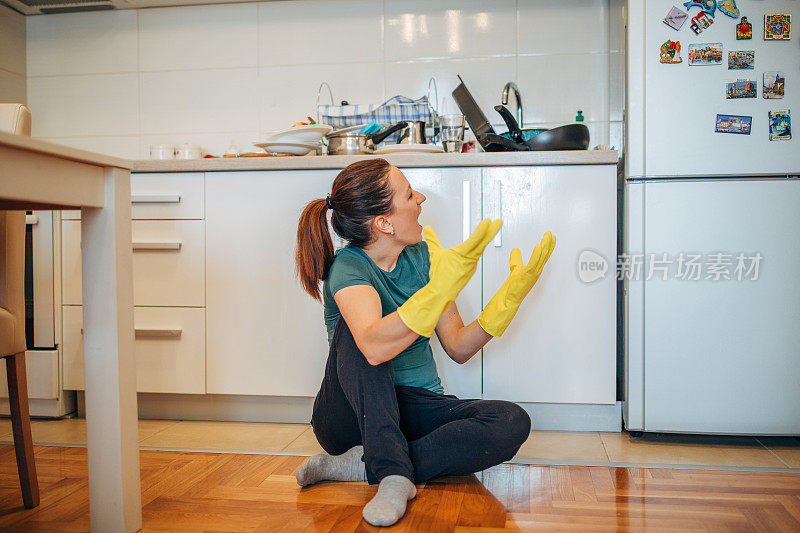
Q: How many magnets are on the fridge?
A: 13